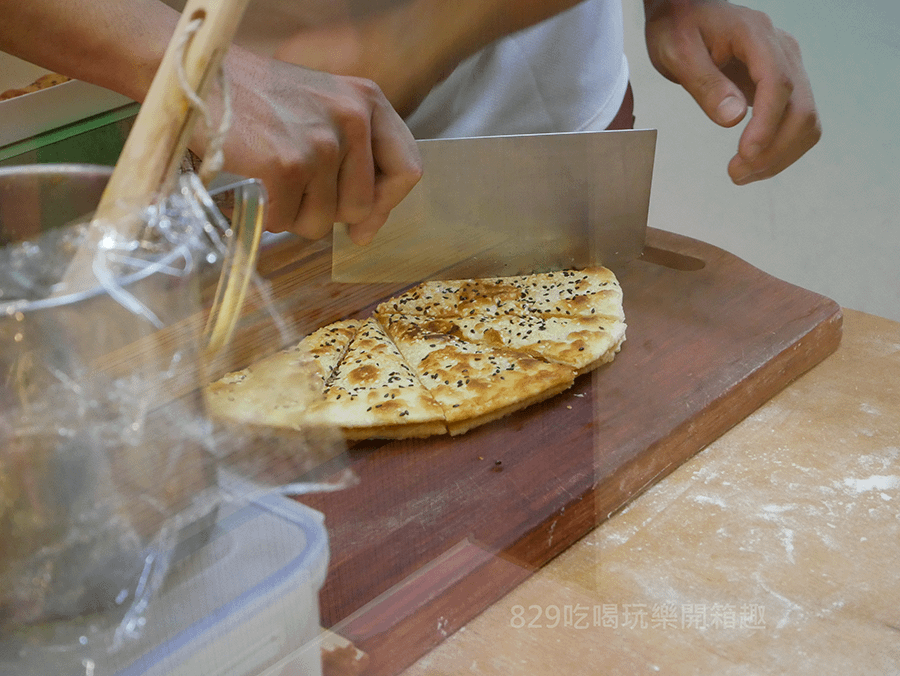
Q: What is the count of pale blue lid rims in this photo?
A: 1